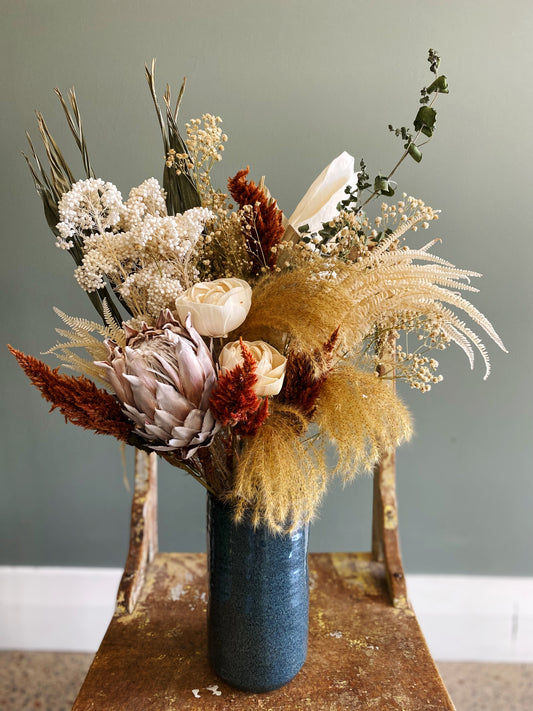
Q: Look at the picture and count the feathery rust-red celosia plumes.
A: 4